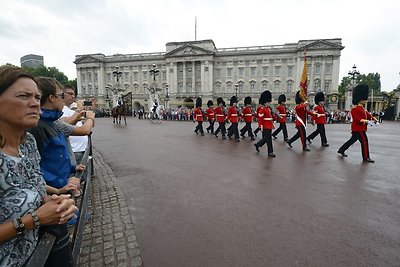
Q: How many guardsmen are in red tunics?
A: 11